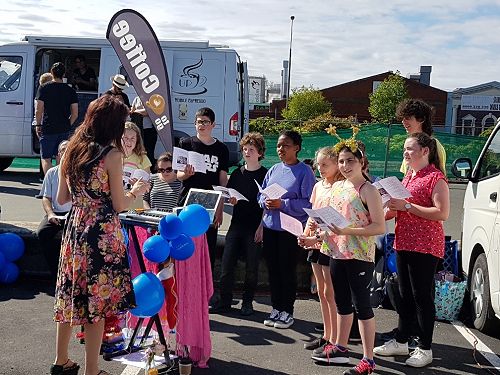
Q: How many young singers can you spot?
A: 8